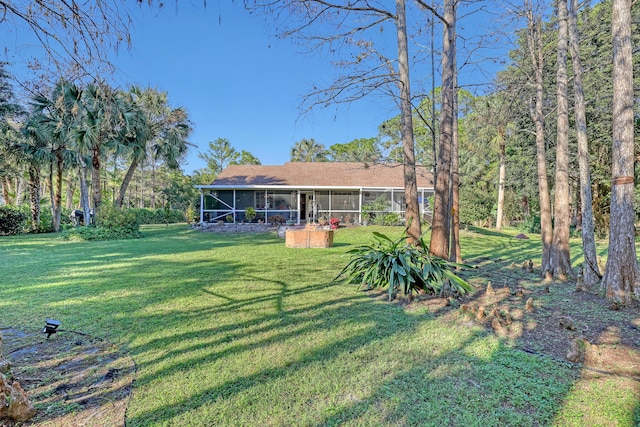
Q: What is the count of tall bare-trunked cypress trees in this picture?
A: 7